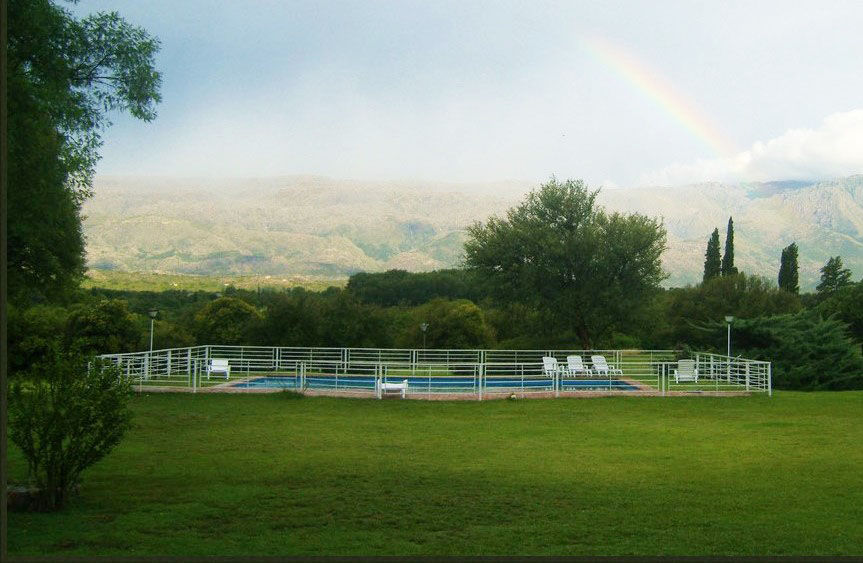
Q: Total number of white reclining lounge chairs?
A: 3